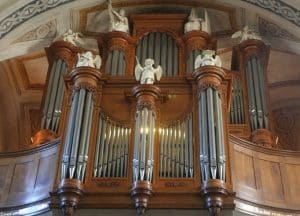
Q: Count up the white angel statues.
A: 7